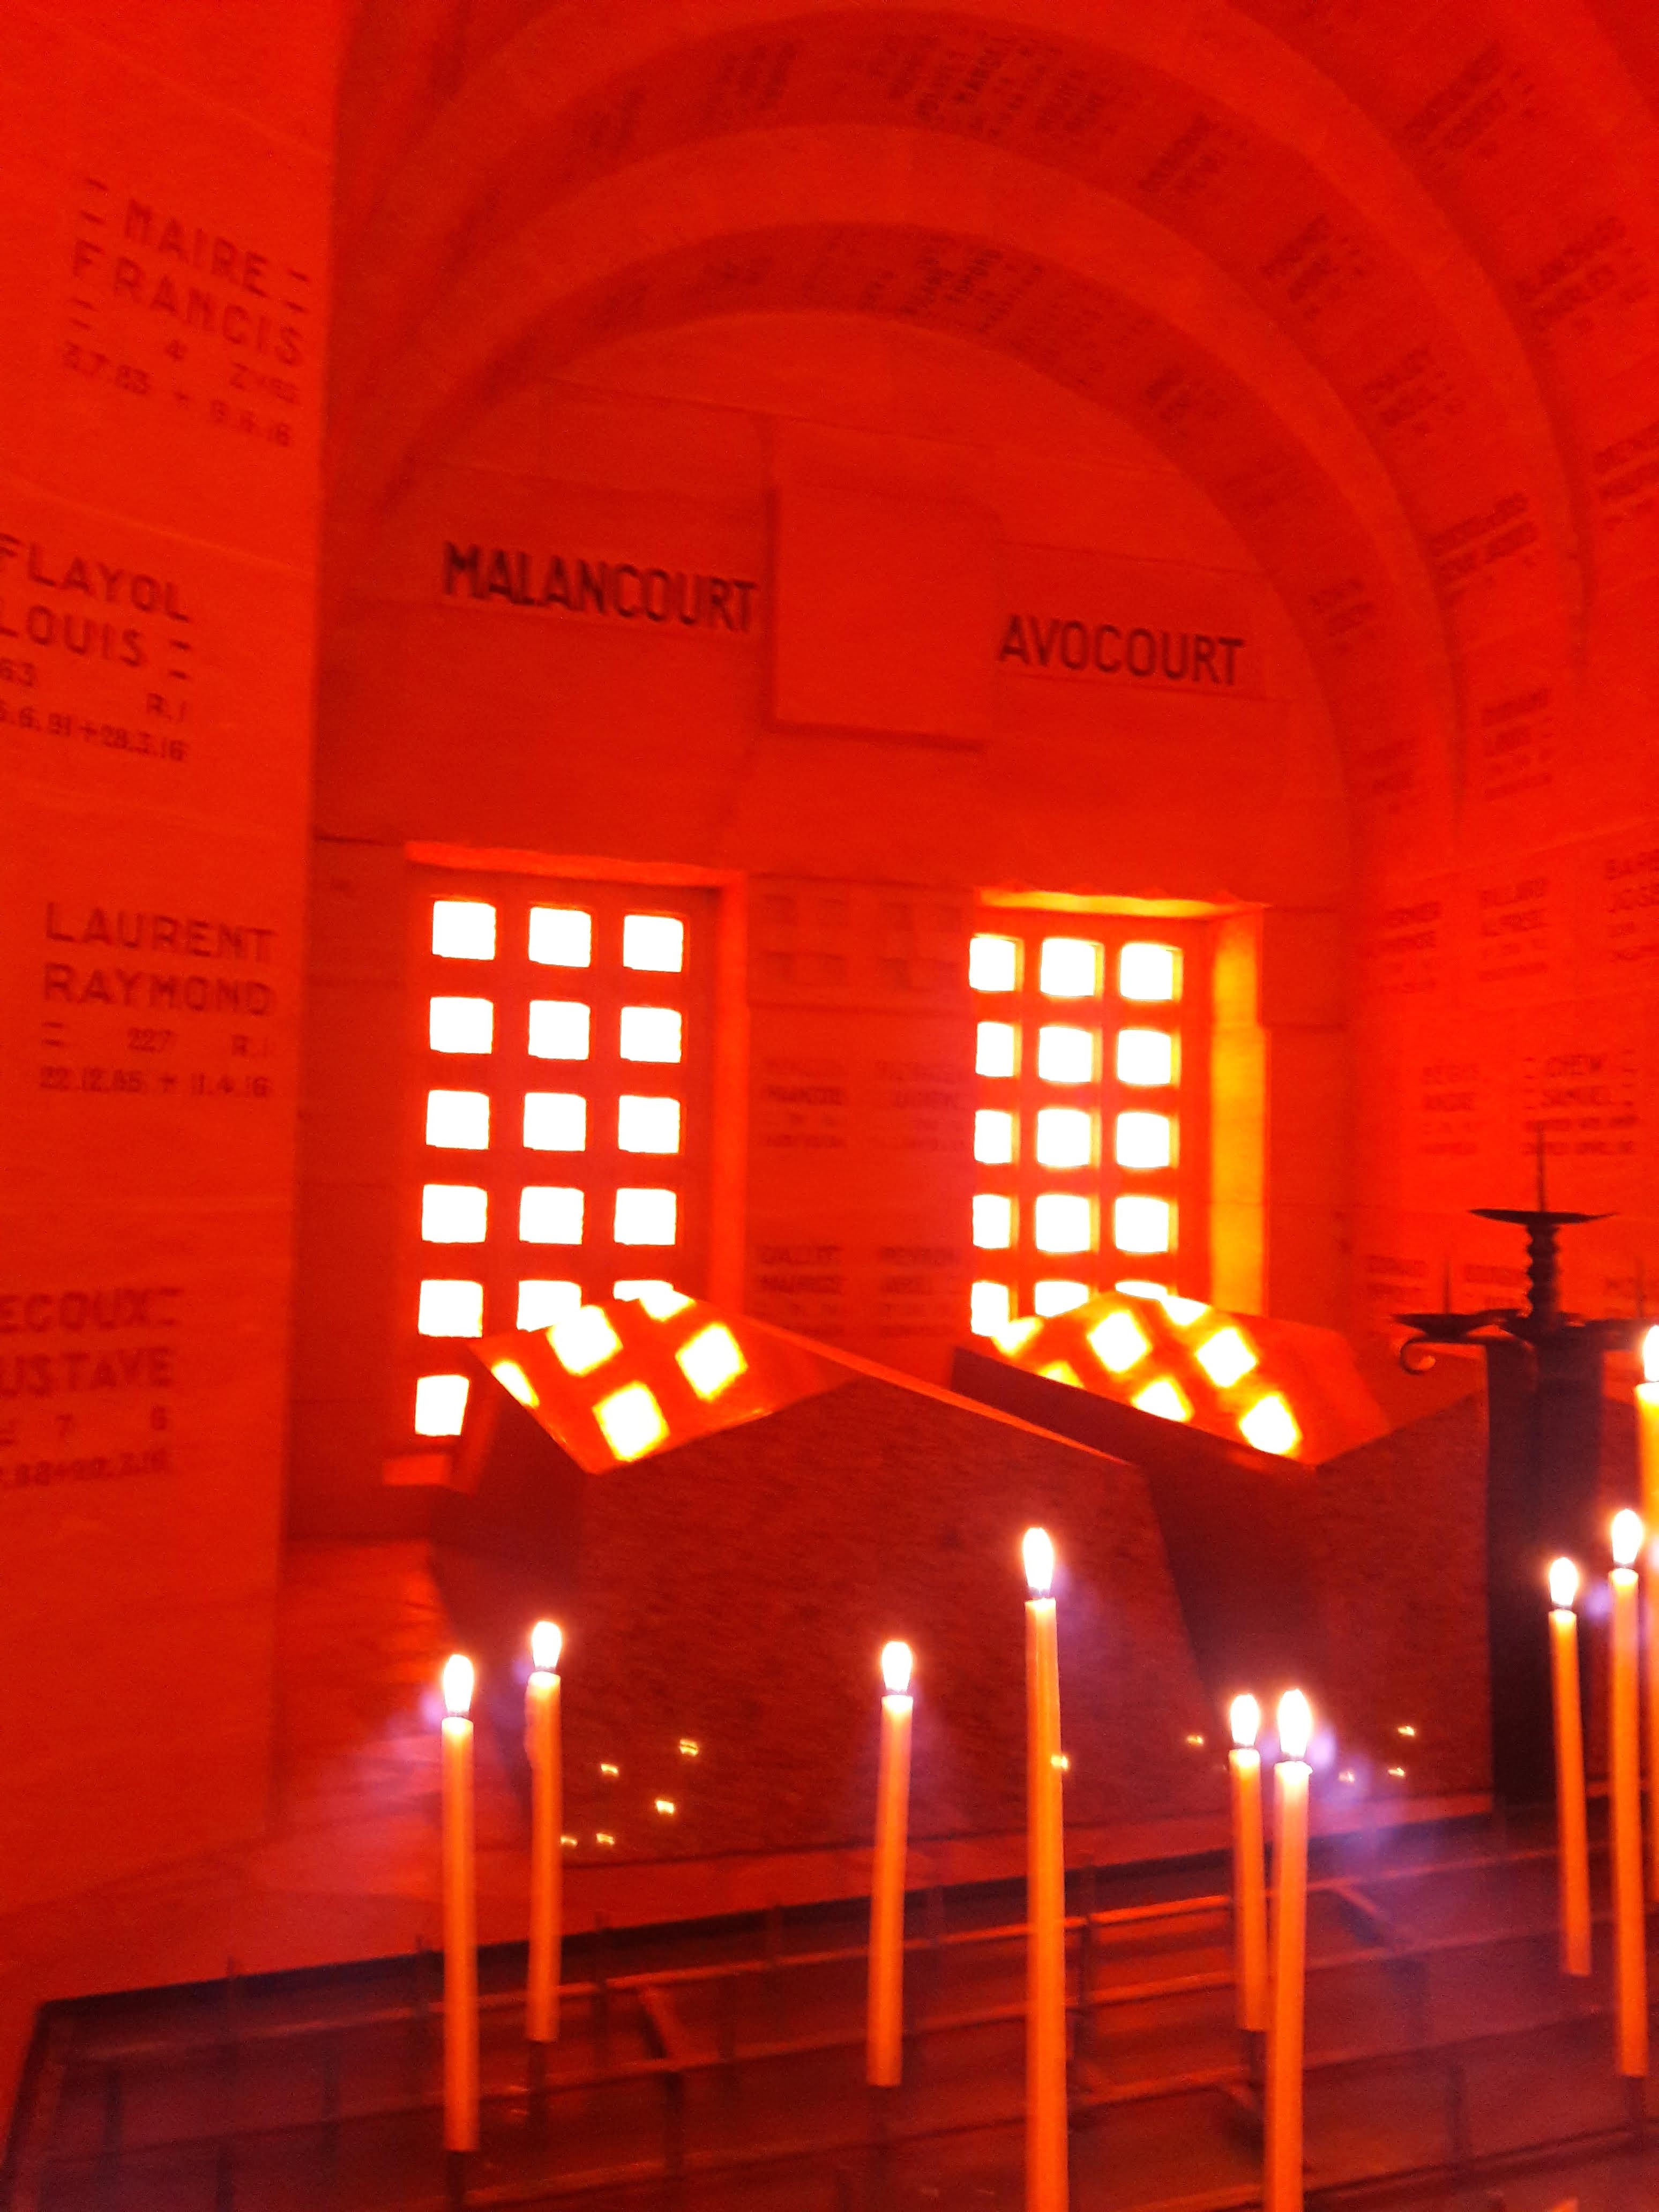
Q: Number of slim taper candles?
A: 9